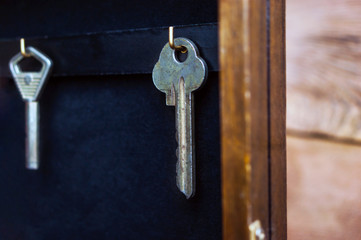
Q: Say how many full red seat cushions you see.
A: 0